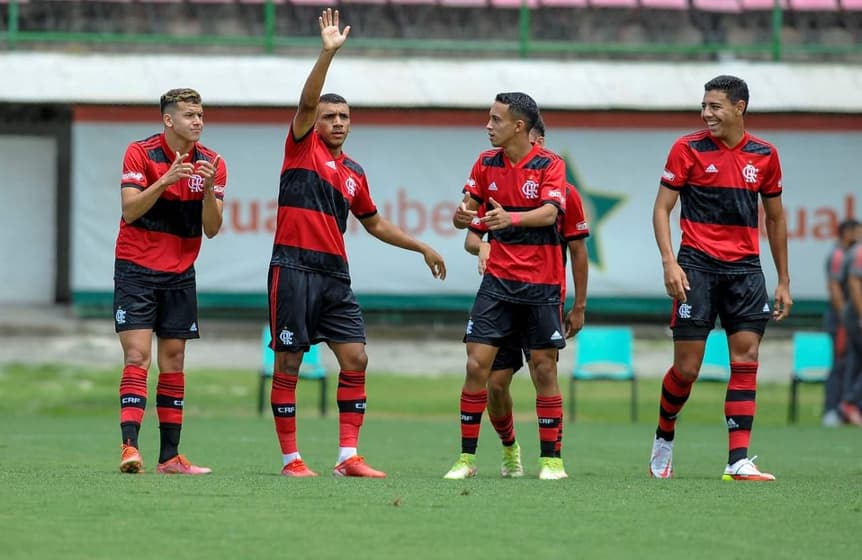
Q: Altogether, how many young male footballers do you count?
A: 5